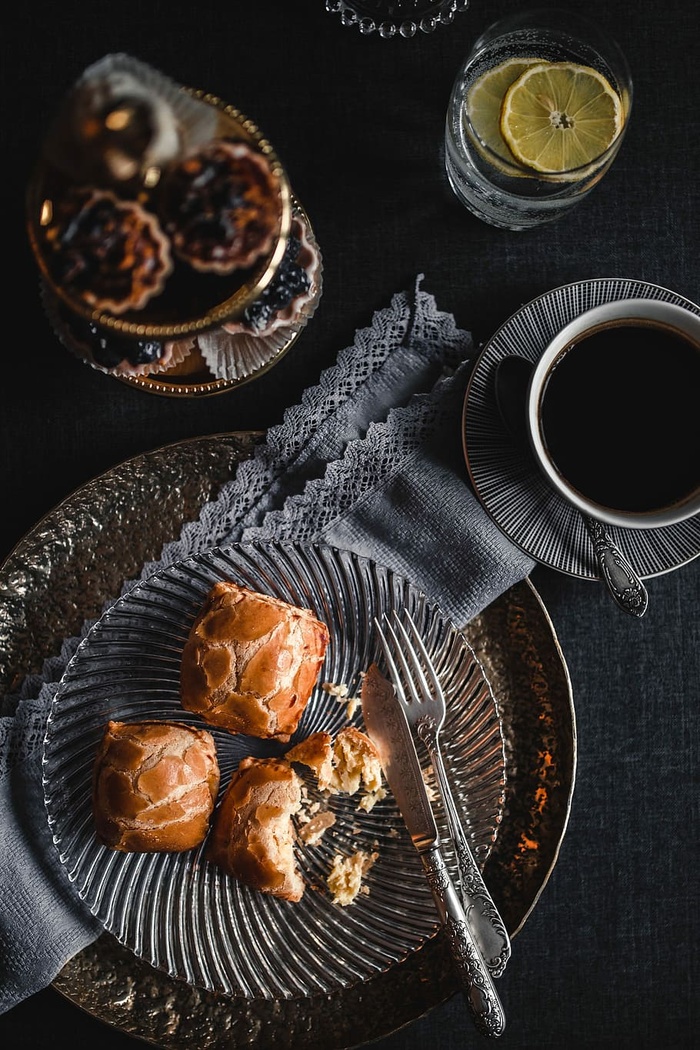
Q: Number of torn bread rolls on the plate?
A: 1